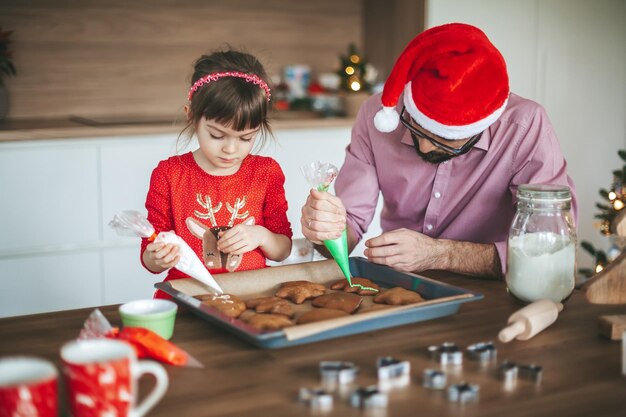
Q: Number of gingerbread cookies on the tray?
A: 8